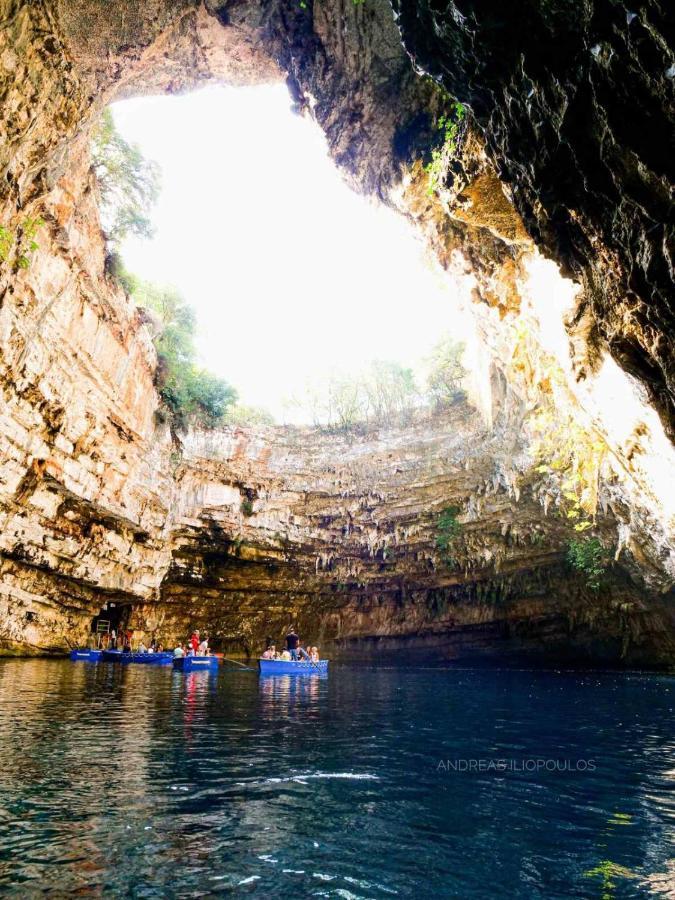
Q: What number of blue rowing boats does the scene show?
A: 4